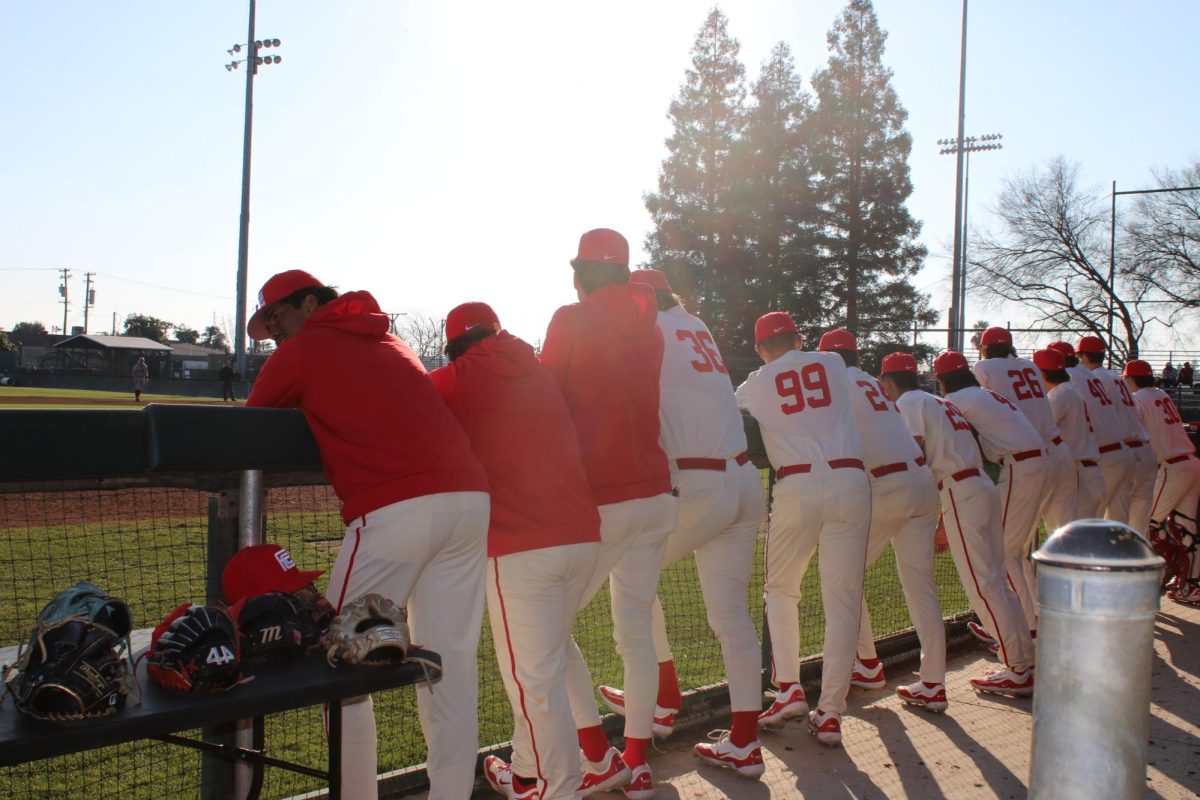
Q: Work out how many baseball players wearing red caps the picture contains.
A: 13